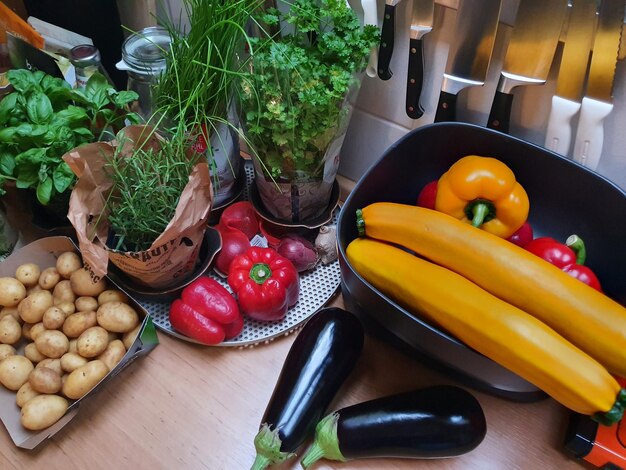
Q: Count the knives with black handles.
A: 4